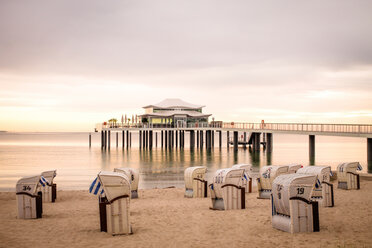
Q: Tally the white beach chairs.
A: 12